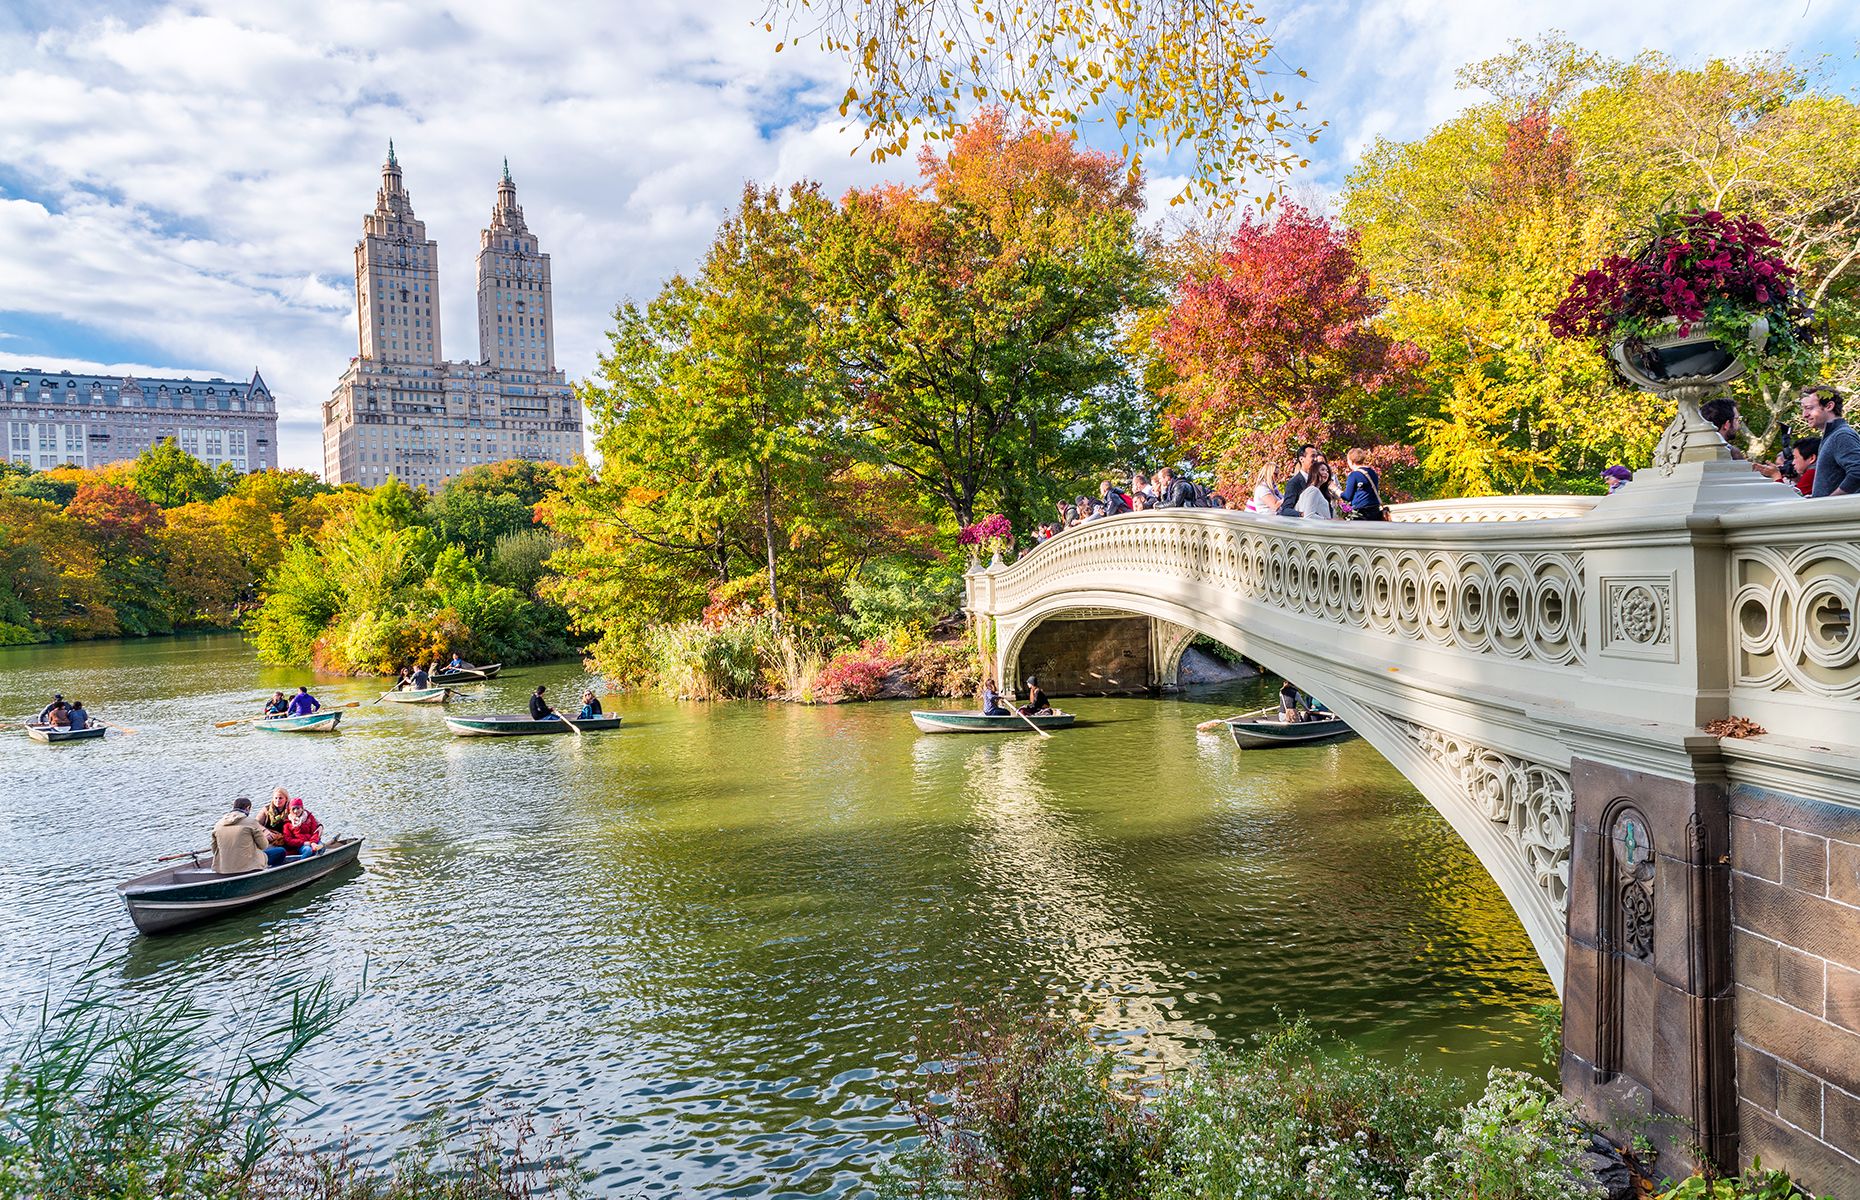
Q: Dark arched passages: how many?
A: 1